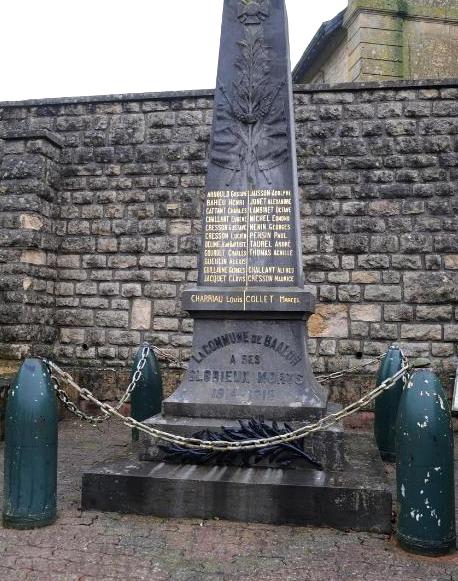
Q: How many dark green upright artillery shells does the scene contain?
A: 4